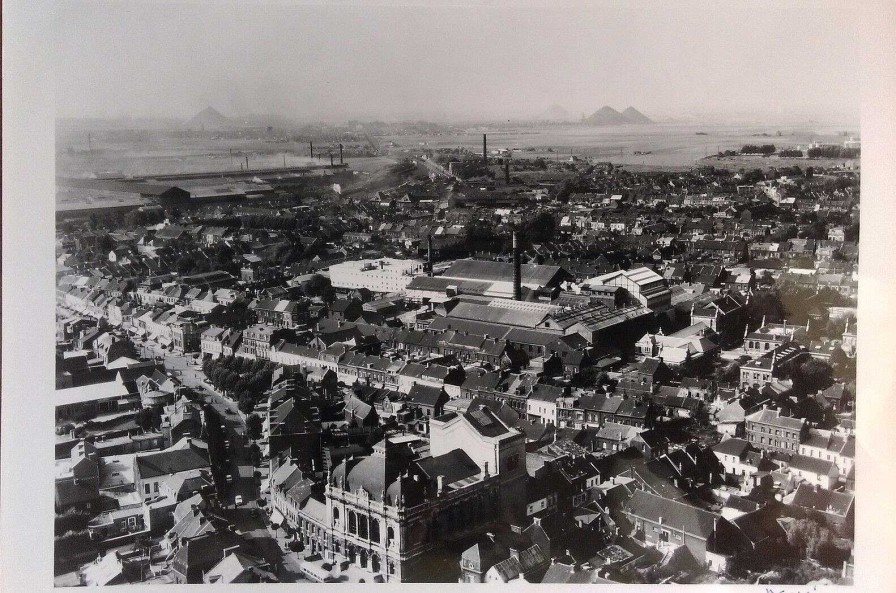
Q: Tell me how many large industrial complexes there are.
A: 2